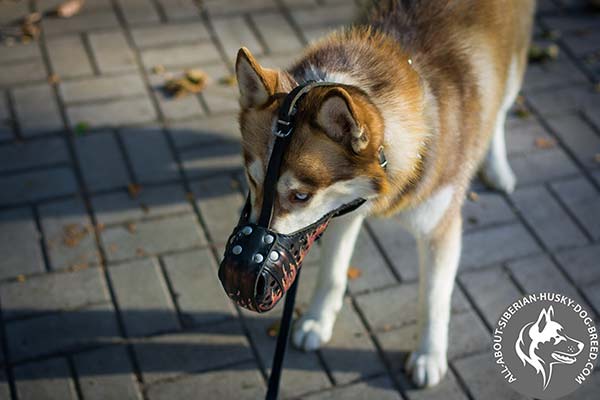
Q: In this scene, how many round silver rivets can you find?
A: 5